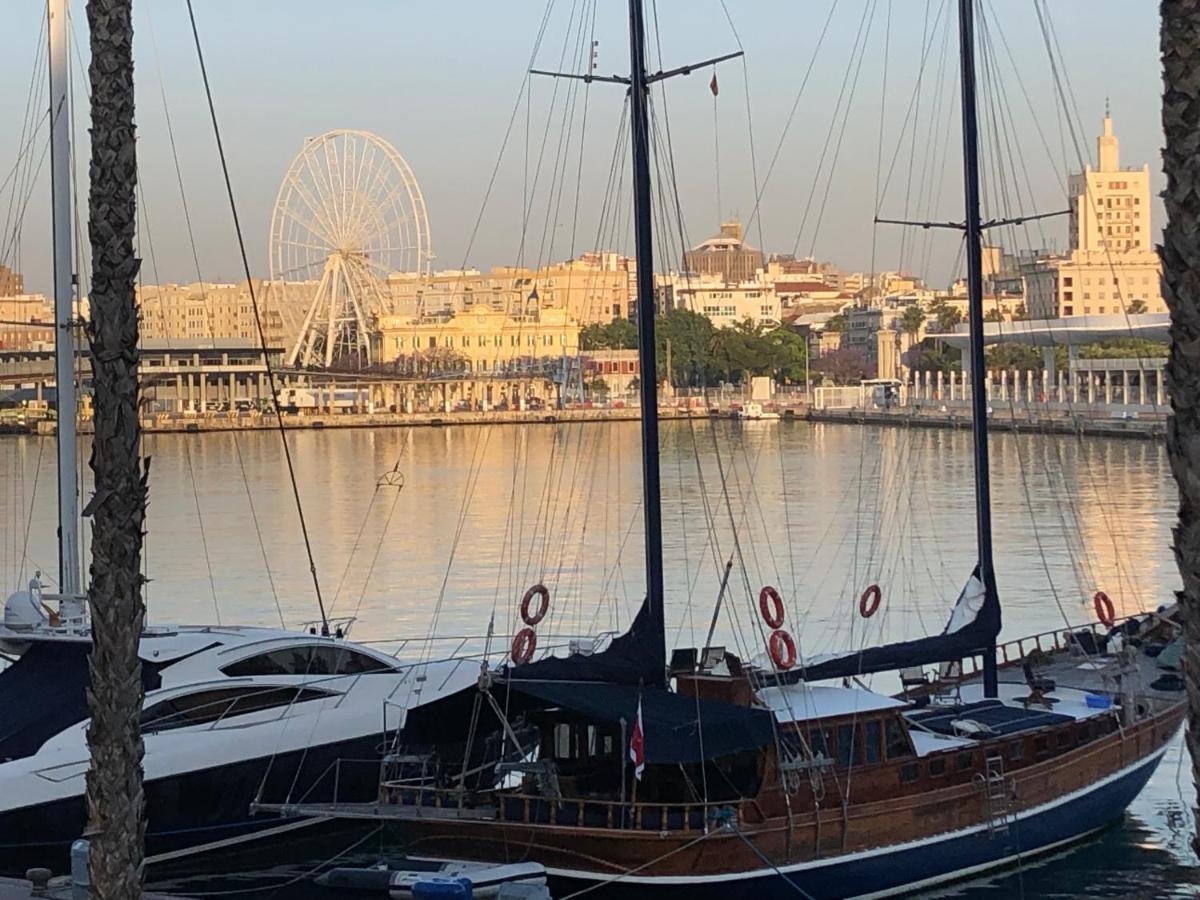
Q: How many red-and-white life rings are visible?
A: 6